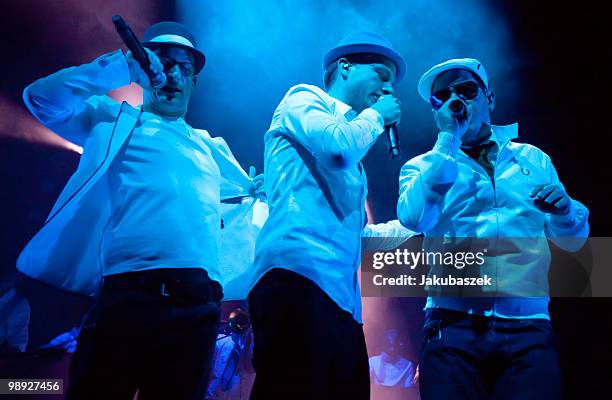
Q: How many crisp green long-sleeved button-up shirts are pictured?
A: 0